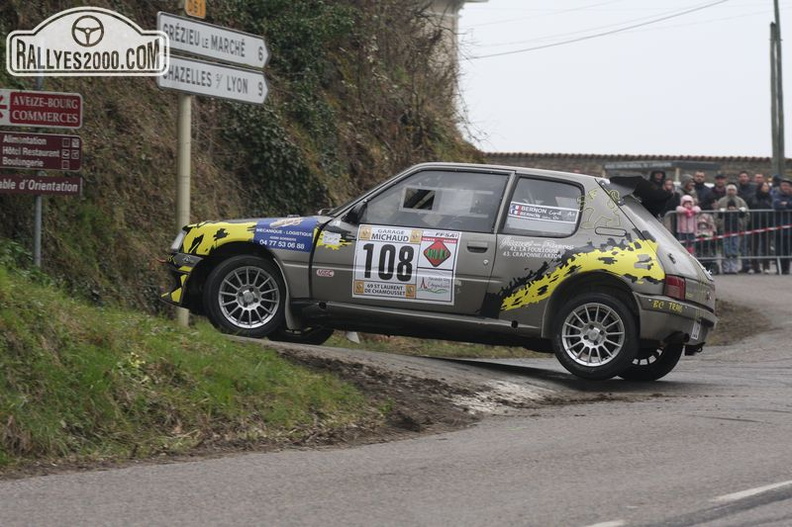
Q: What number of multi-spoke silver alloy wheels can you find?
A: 2